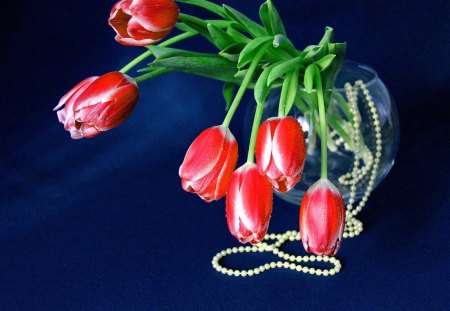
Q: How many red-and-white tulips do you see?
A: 6